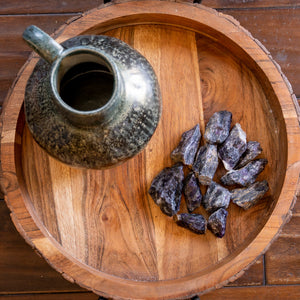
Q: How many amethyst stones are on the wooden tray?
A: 12